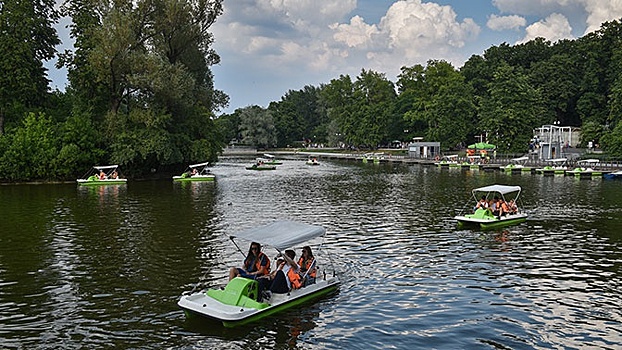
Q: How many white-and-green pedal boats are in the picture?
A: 14